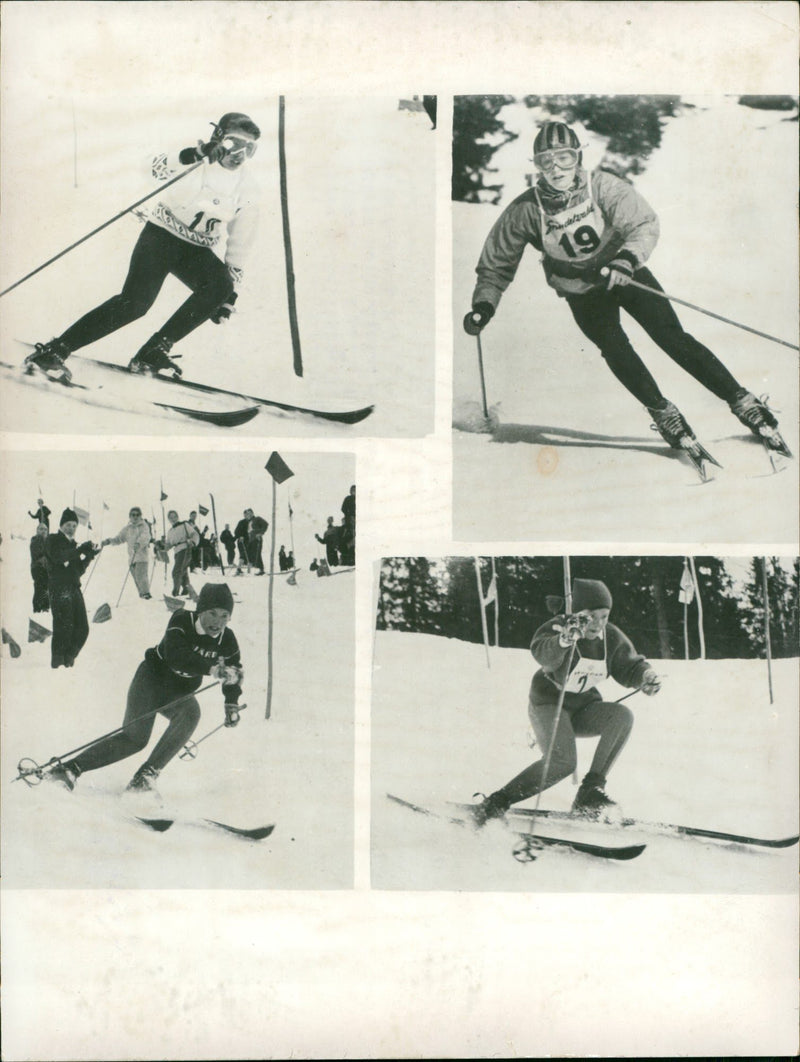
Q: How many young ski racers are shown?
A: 4